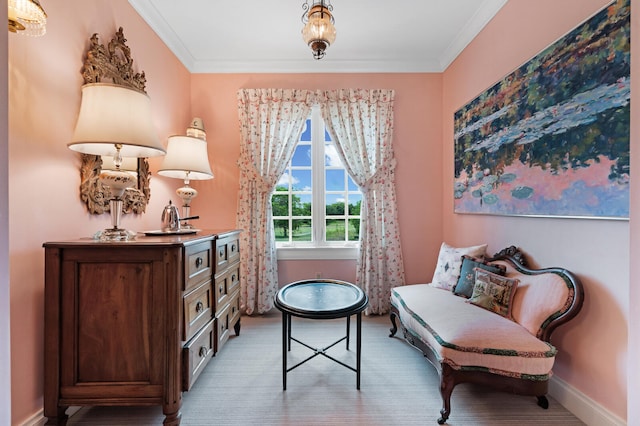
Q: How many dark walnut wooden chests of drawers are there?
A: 1